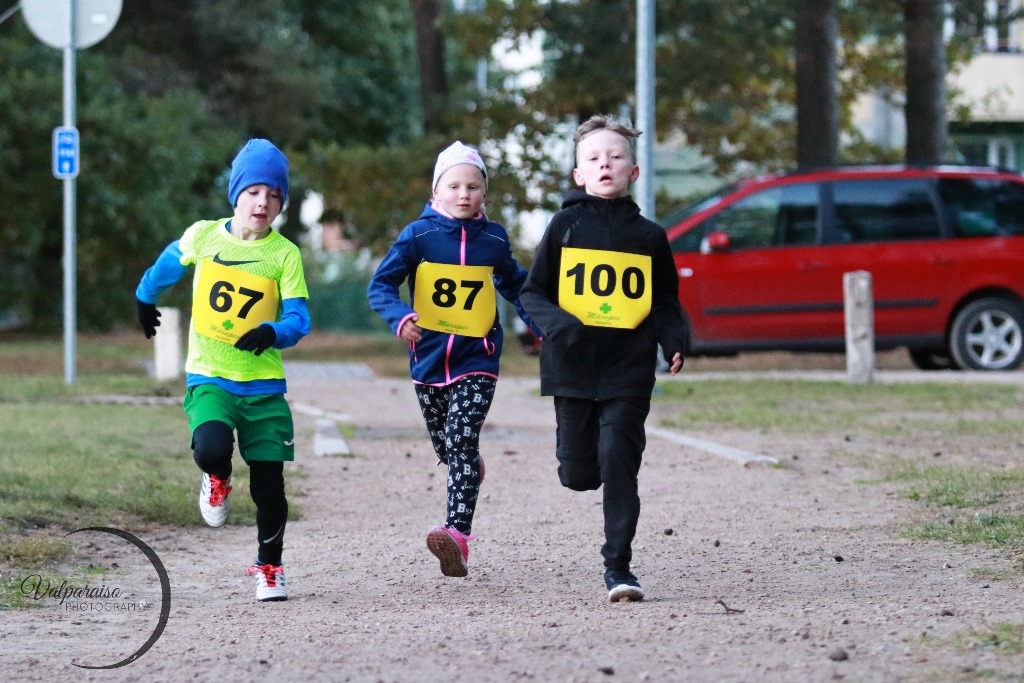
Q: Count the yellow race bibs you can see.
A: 3